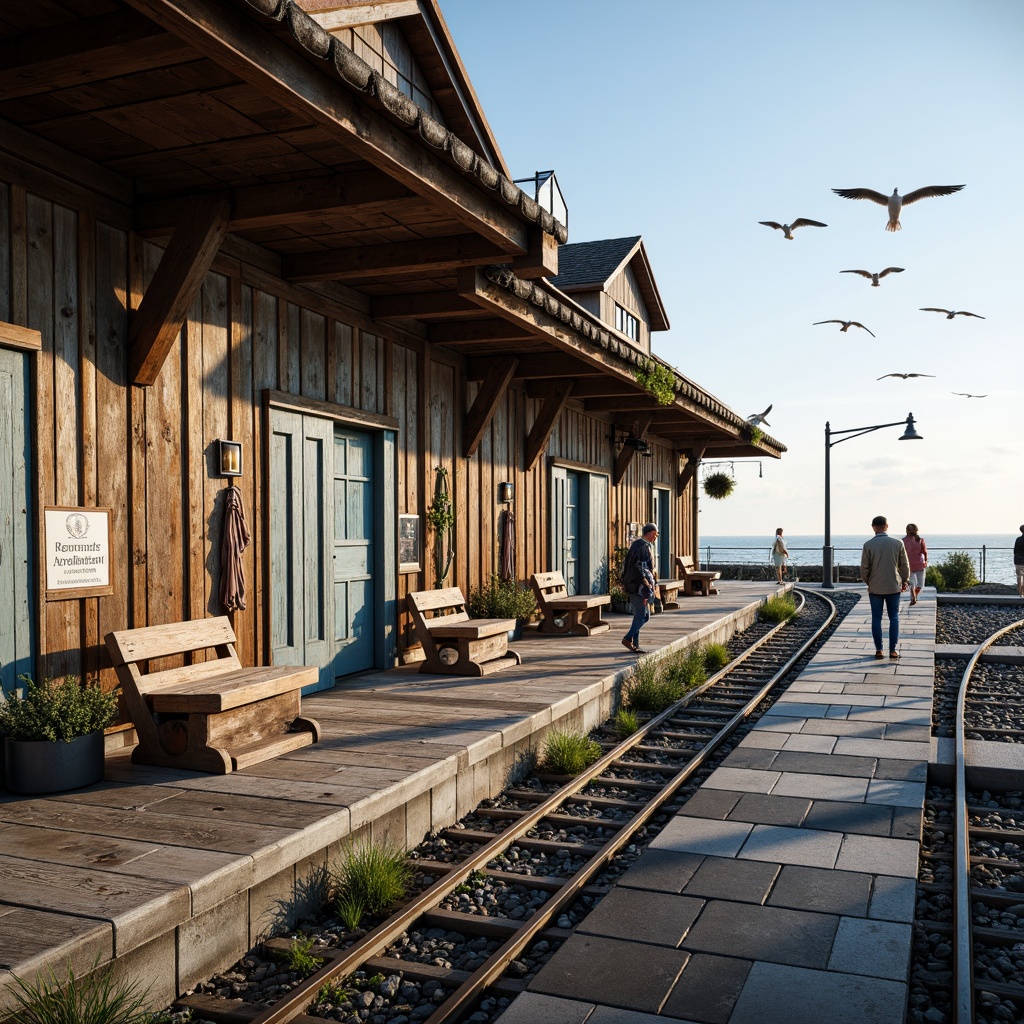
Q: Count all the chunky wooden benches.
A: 5